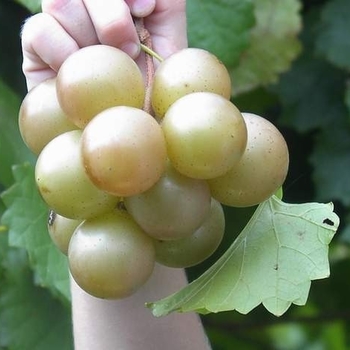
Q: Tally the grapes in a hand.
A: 11